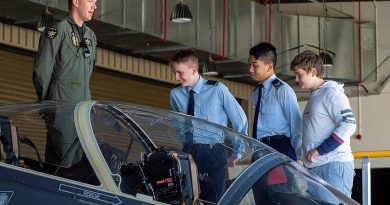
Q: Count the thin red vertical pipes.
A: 4